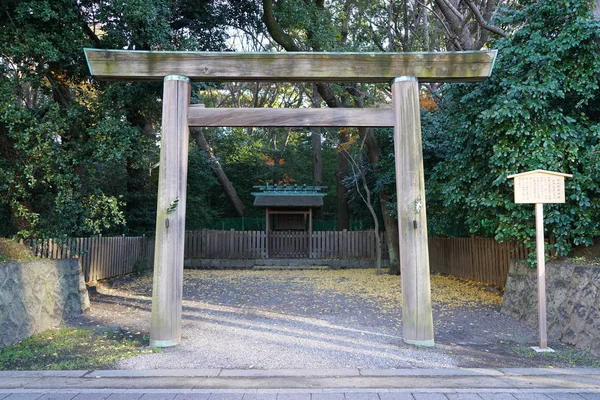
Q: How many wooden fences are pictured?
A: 3